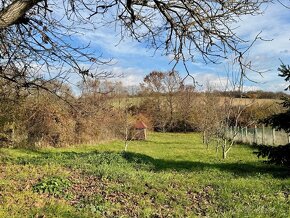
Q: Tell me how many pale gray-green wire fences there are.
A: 1